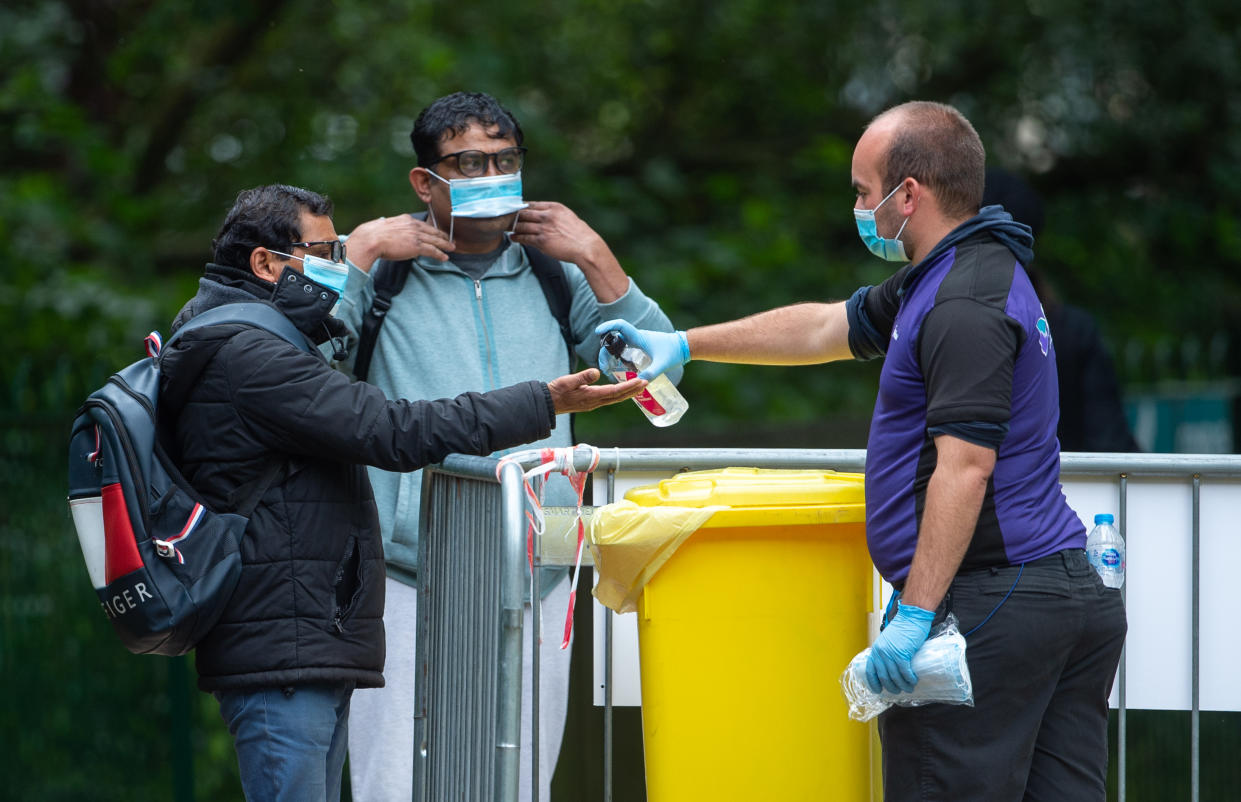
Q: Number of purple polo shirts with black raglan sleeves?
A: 1